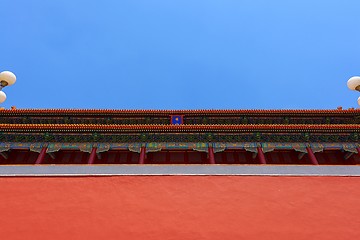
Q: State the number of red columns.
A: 6